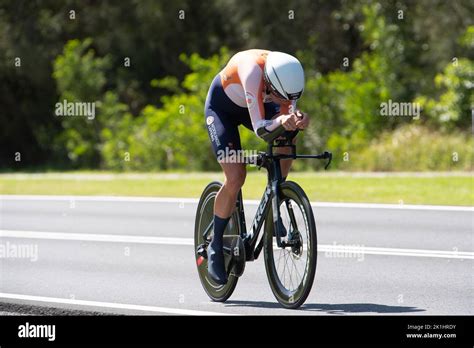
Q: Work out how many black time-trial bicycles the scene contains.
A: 1